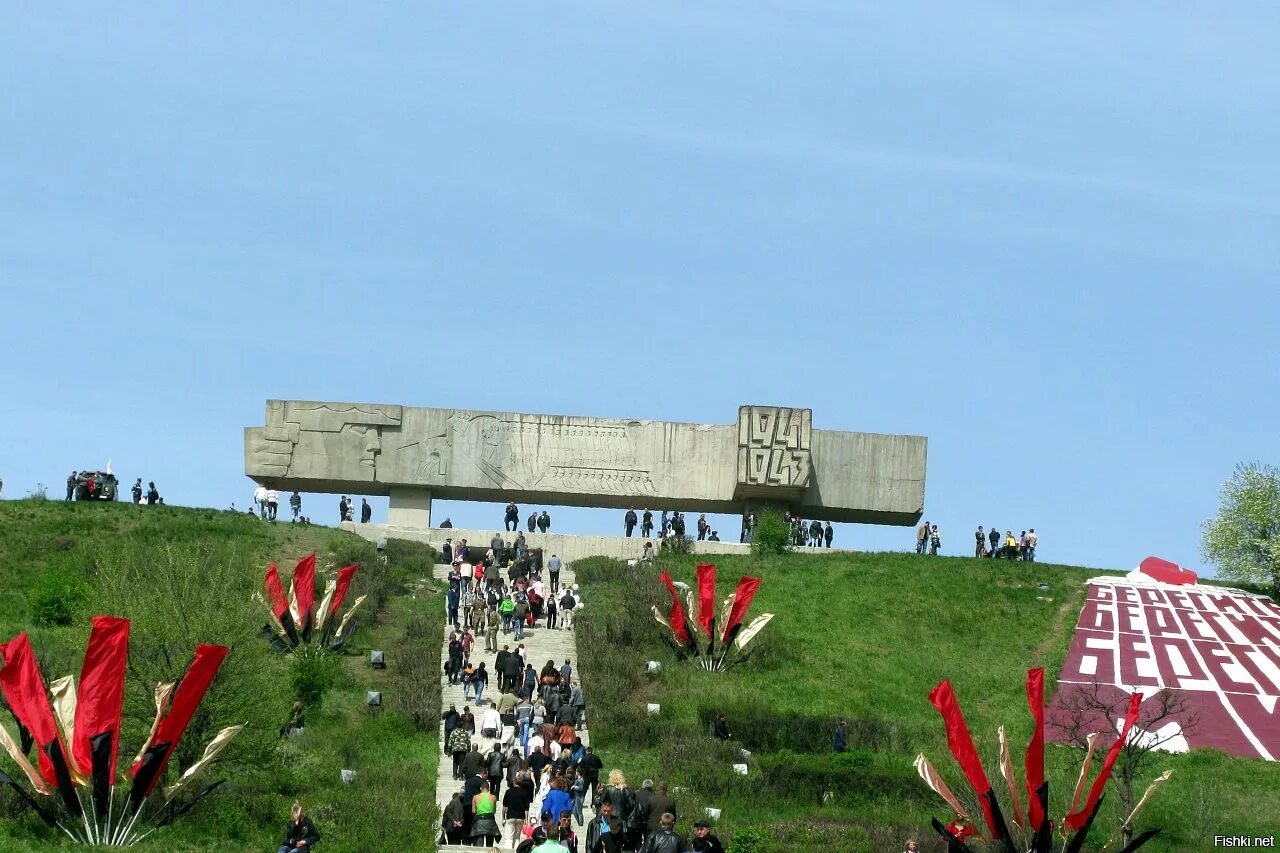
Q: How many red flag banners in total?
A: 12